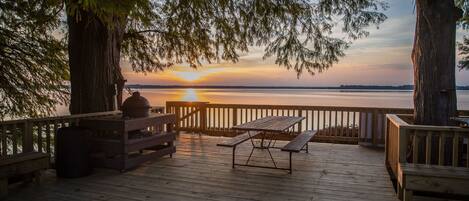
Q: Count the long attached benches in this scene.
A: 2